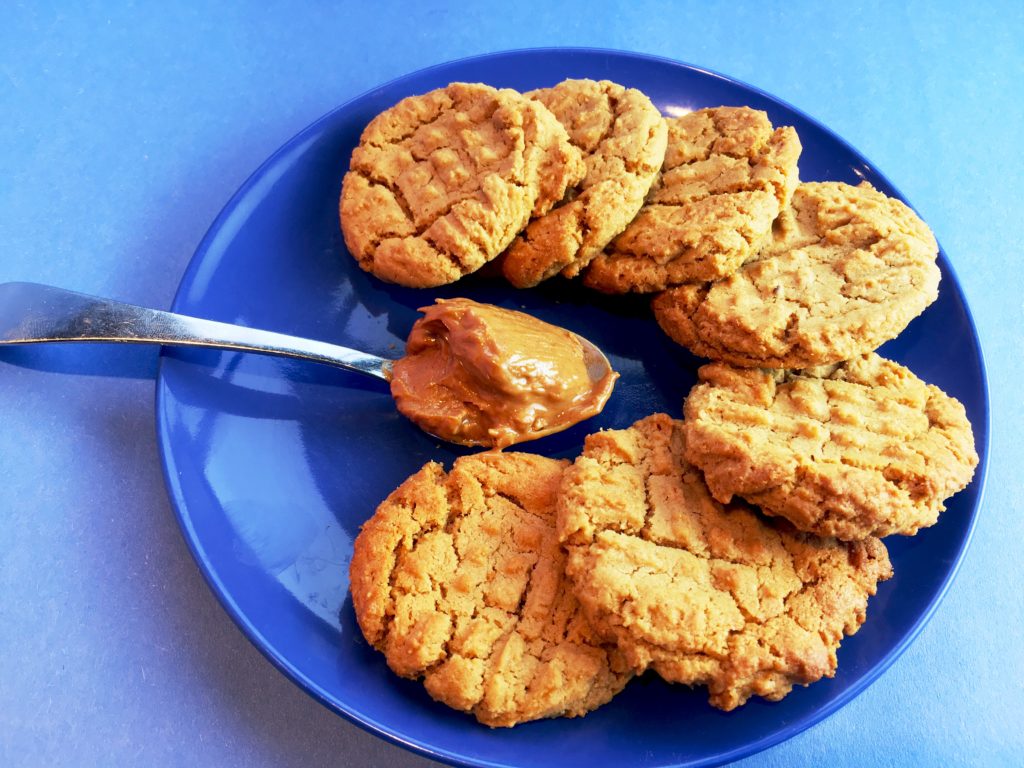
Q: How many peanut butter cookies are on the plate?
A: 7